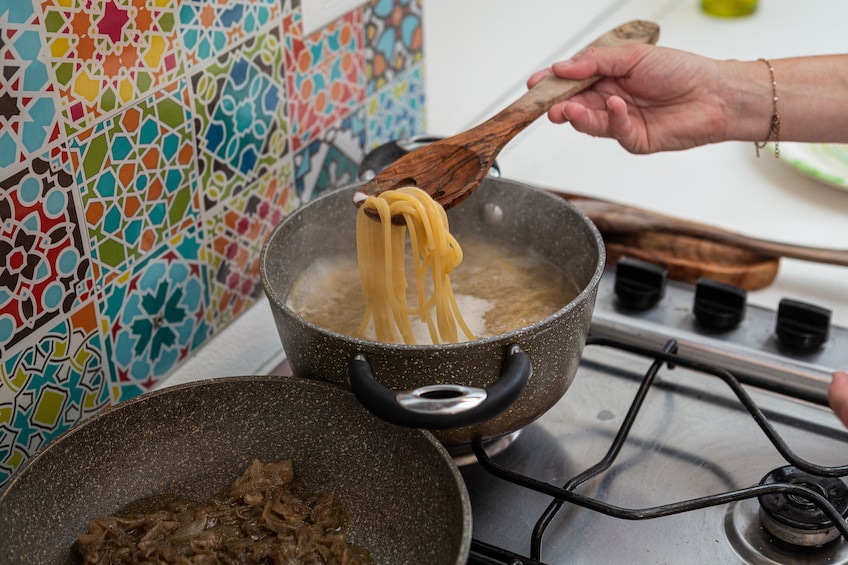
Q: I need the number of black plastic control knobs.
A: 3